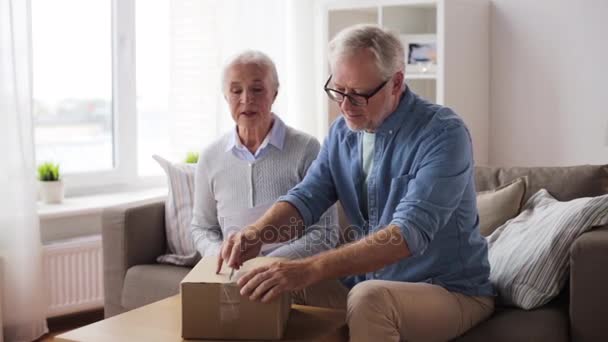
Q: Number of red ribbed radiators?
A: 0